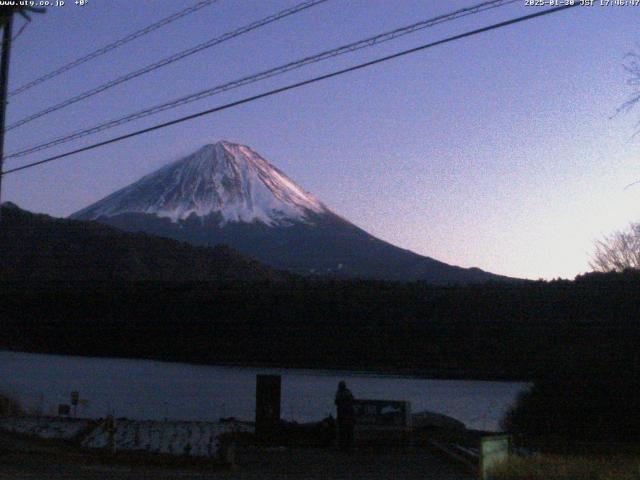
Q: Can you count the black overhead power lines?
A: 4